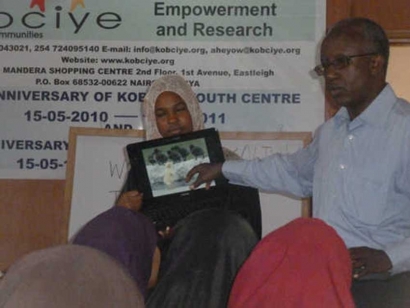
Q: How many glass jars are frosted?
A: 0